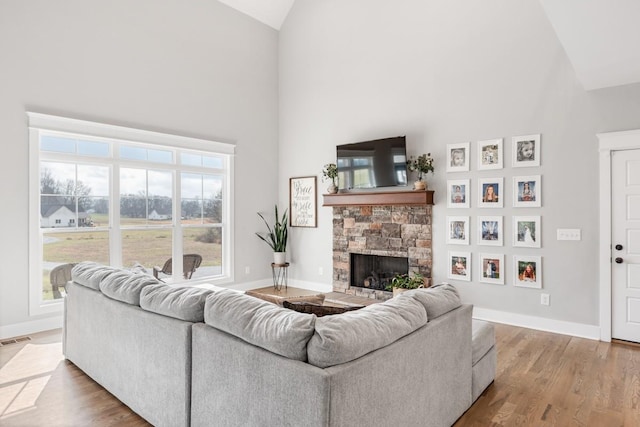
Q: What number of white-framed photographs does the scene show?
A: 12